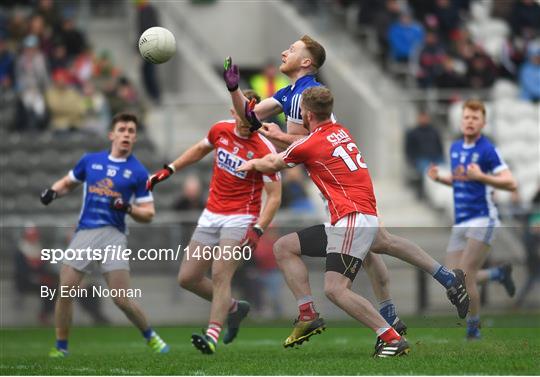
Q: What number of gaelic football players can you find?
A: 5